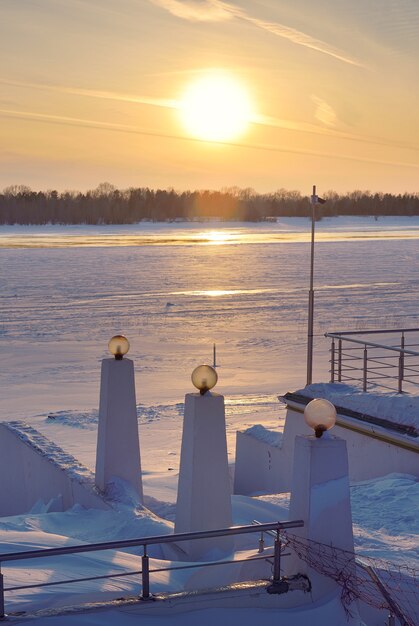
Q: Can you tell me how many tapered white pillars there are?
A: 3